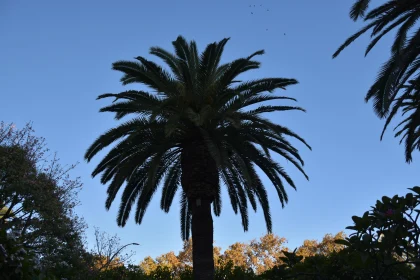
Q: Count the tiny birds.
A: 7